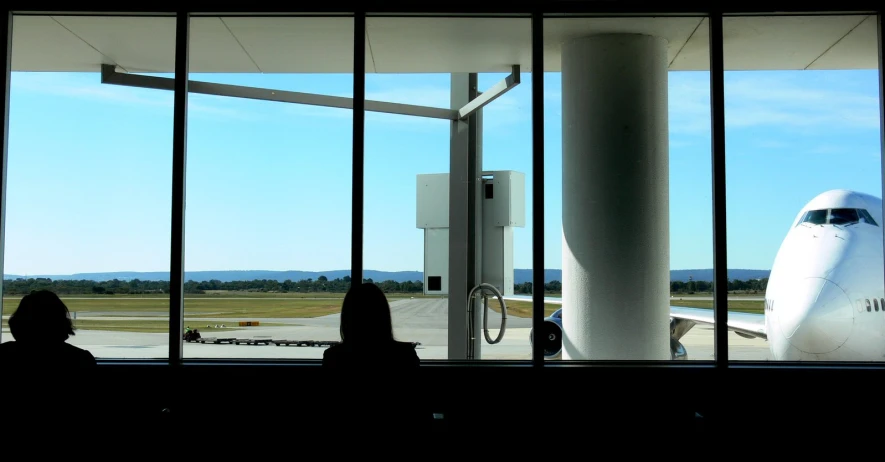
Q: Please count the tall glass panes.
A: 5